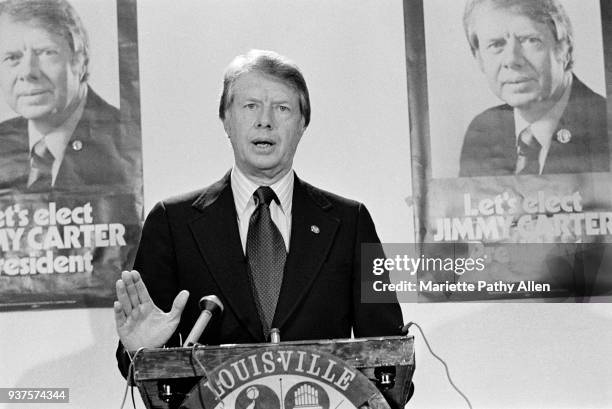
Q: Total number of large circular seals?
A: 1